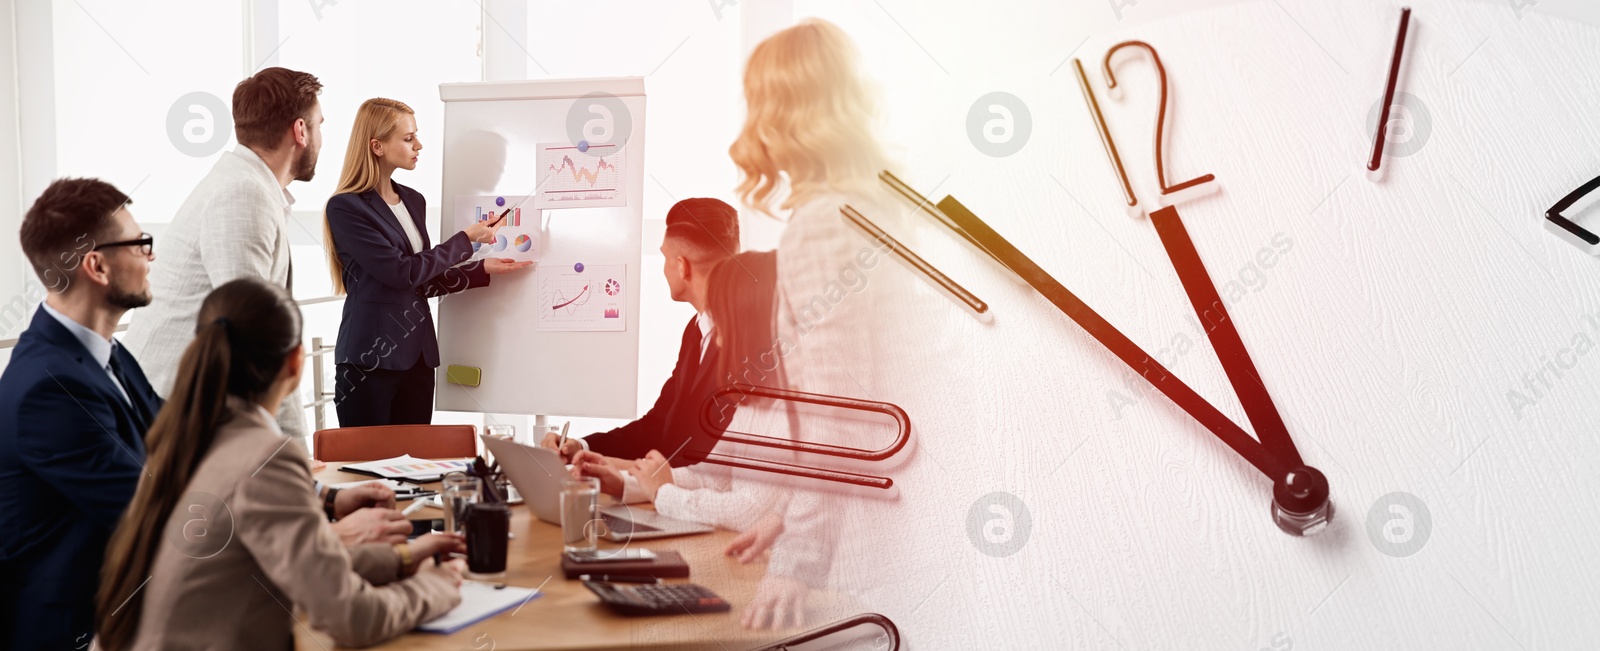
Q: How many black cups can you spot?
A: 1